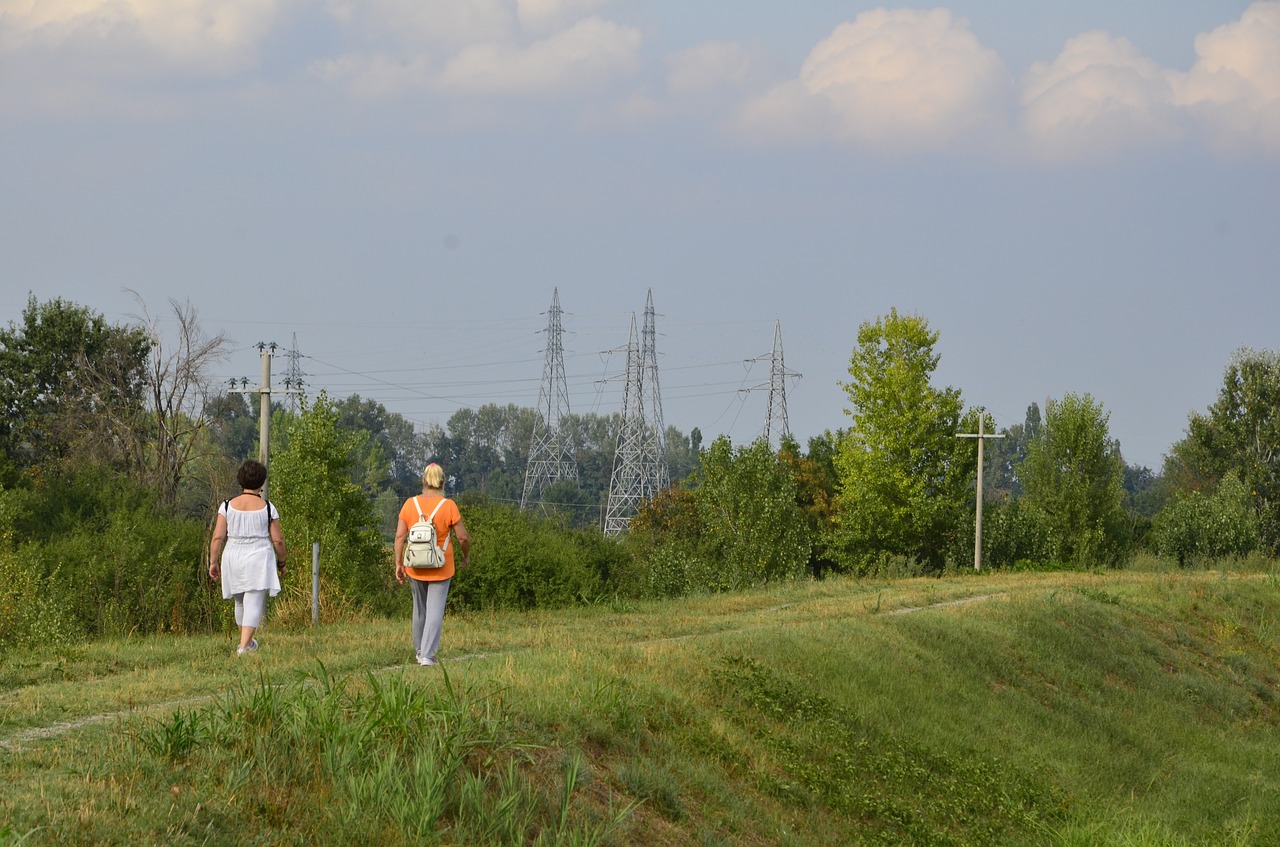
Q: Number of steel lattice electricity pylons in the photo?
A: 5